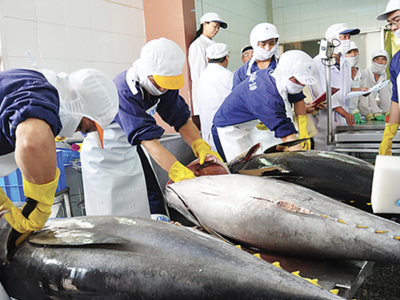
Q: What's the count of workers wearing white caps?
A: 11